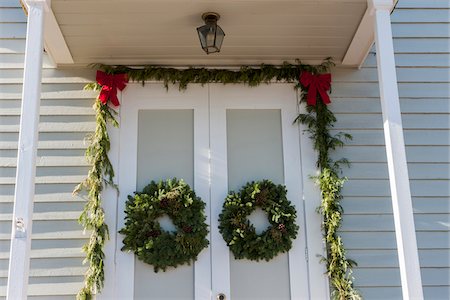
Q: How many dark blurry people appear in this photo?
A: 0